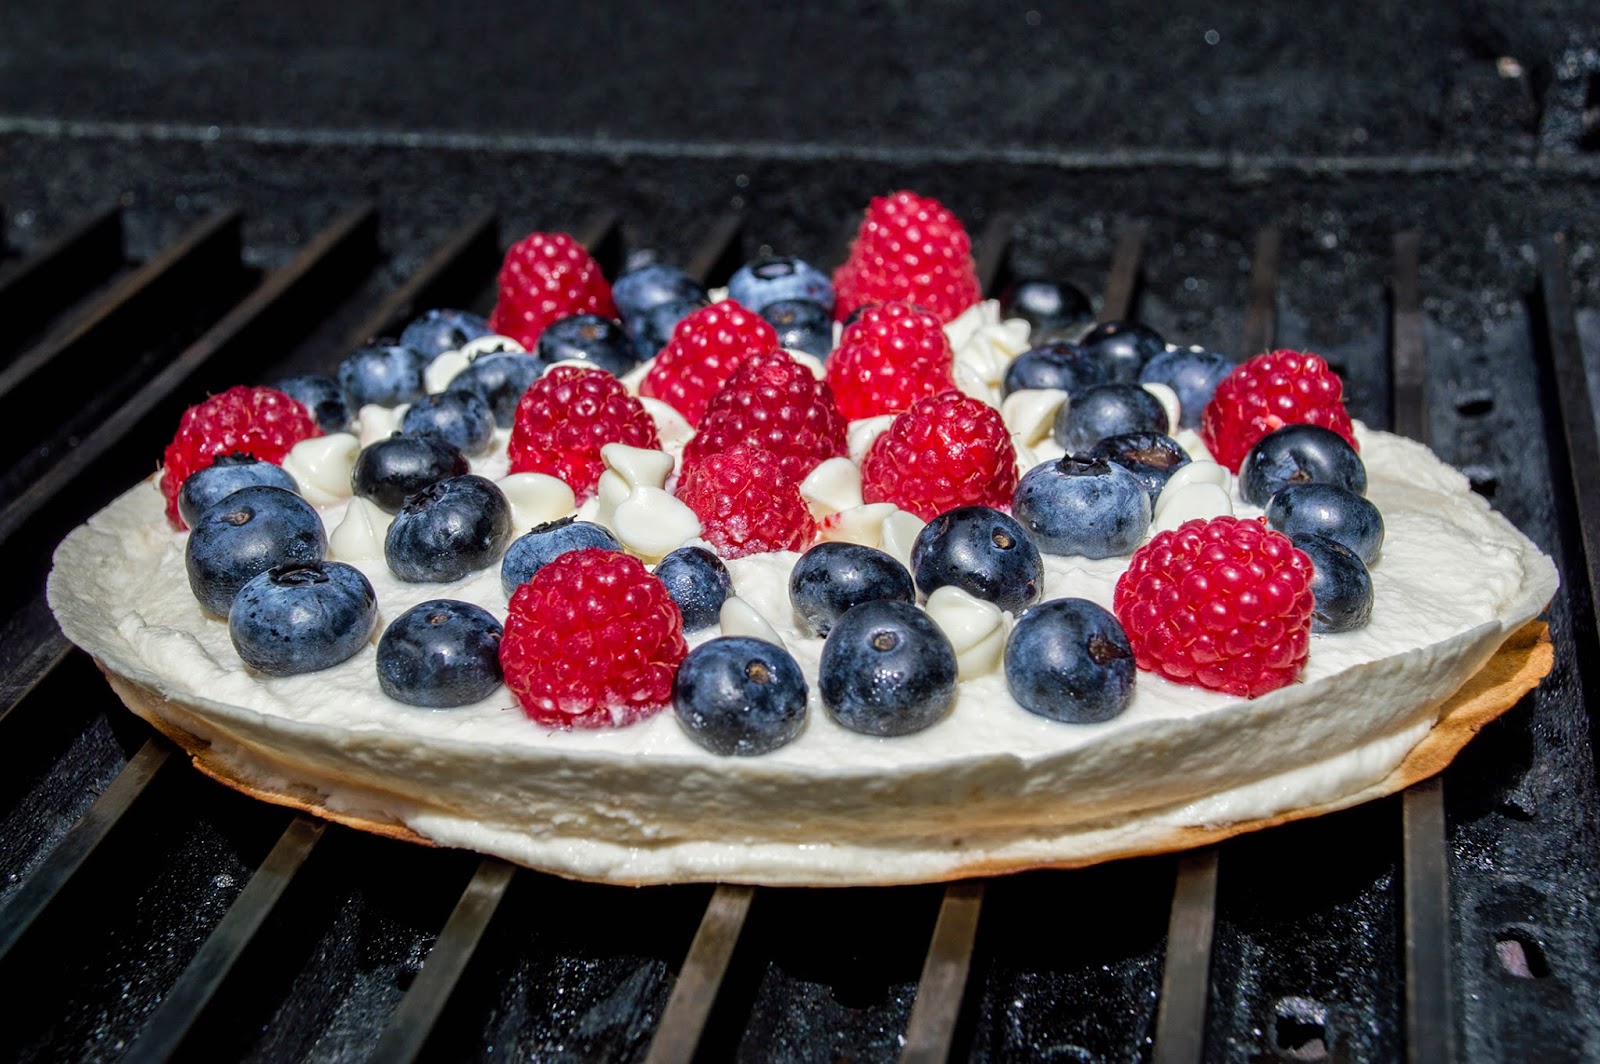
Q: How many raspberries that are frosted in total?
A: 0